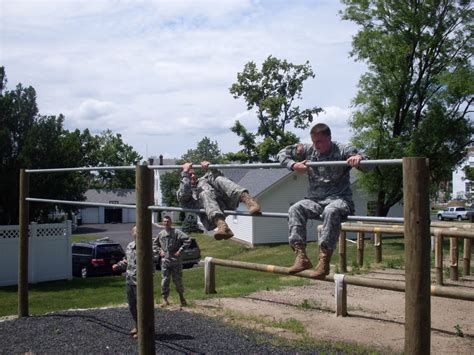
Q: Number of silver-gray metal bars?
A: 4